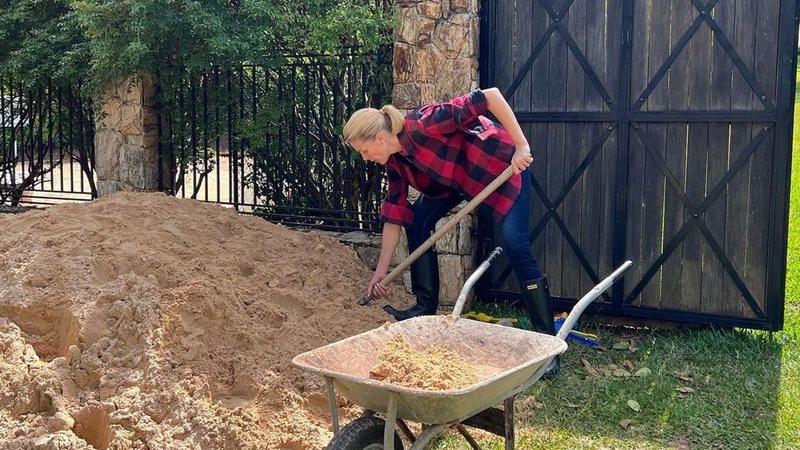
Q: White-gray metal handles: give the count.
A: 2